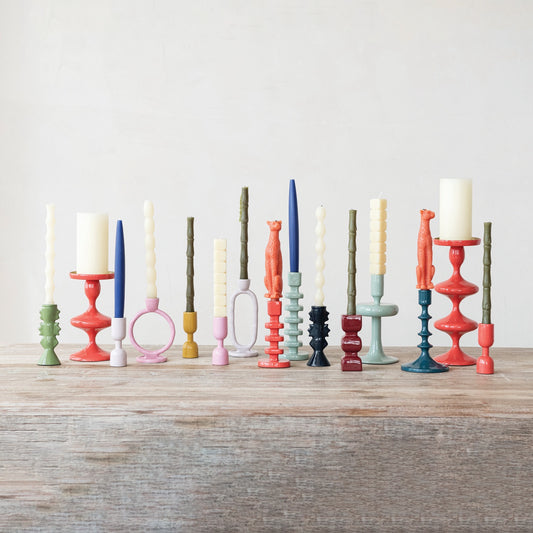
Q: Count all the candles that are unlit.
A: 15